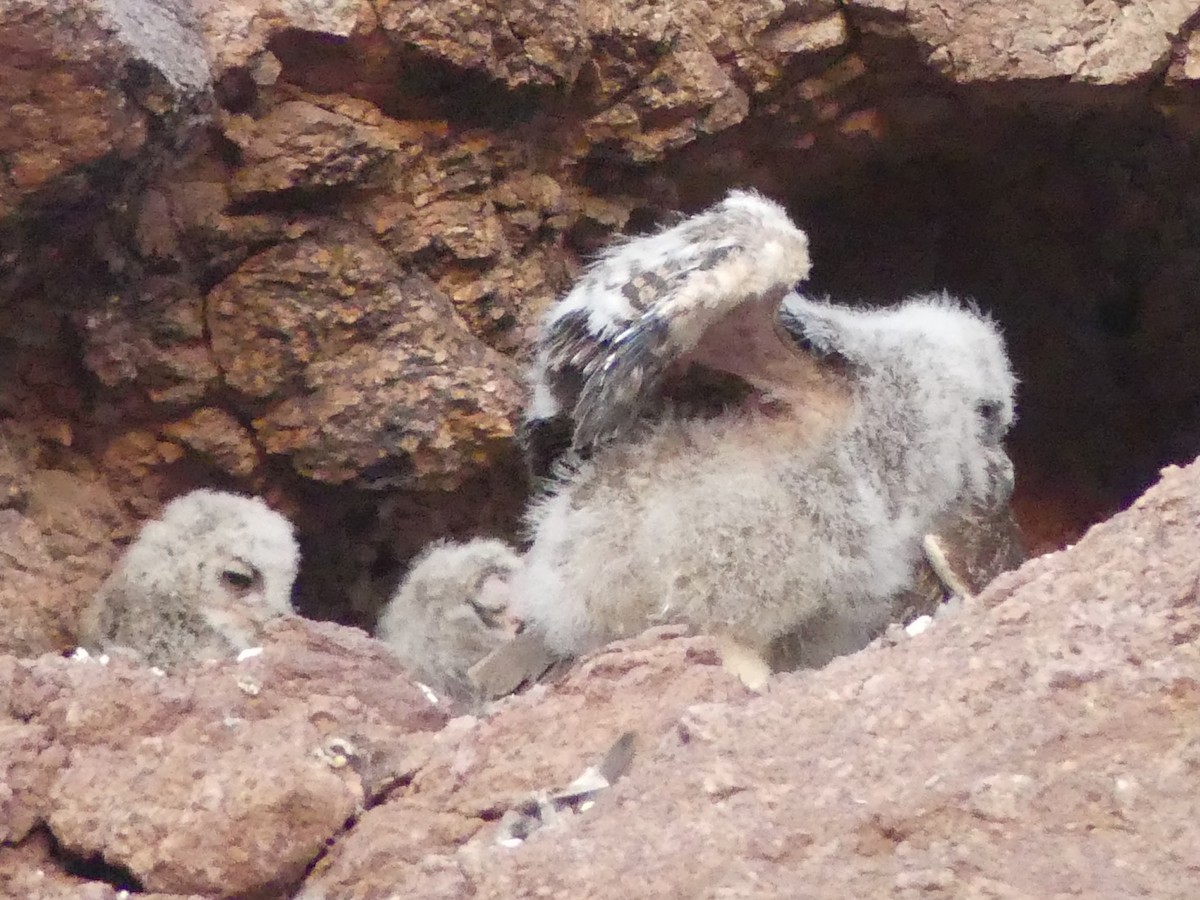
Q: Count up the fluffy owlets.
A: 3